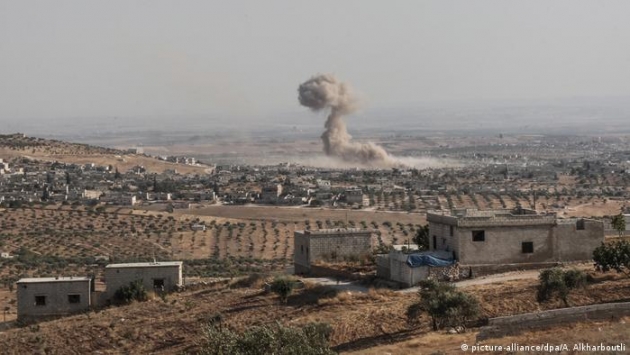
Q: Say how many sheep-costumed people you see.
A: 0